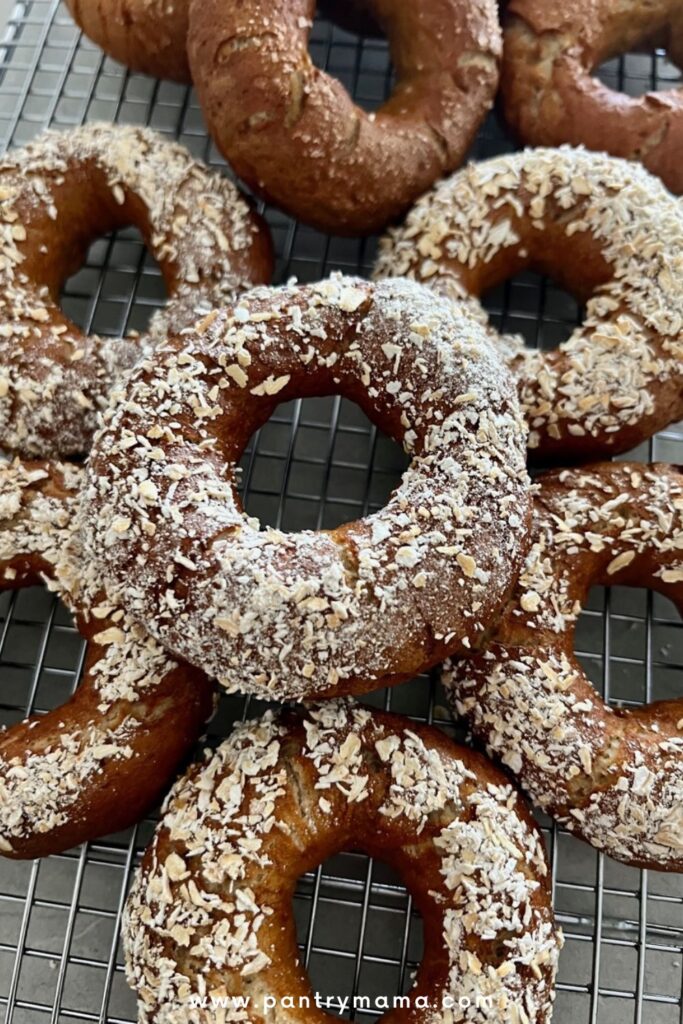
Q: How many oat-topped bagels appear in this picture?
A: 6